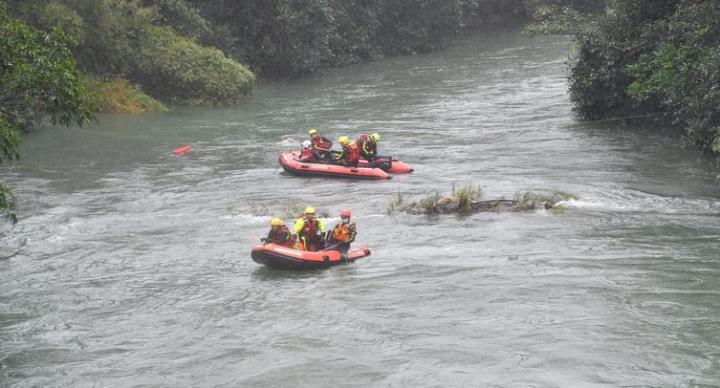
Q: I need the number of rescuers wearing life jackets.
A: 7